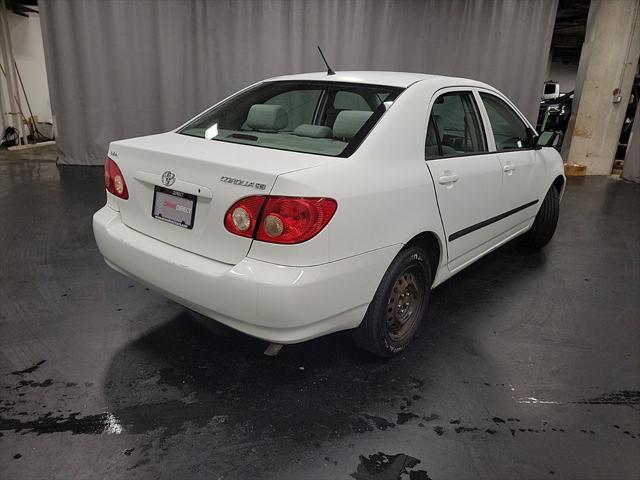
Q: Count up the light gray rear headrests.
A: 3